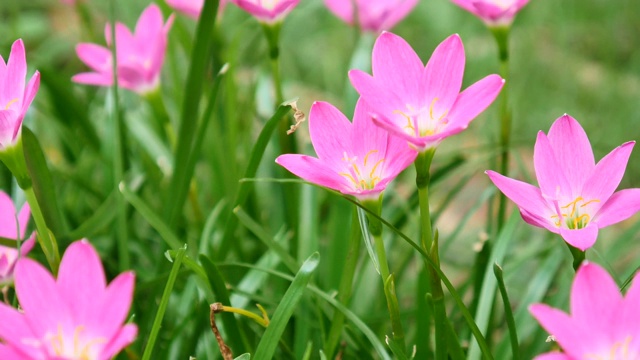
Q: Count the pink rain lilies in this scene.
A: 12